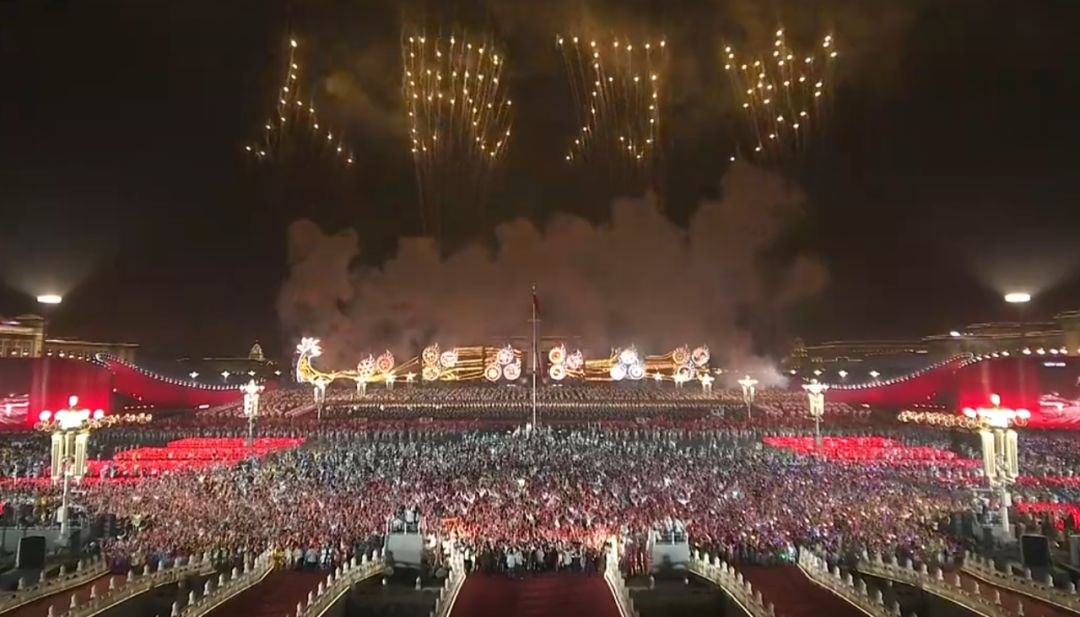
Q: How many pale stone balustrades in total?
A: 10